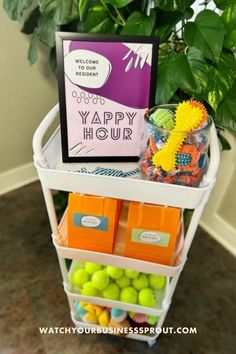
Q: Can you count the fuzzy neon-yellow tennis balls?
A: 12